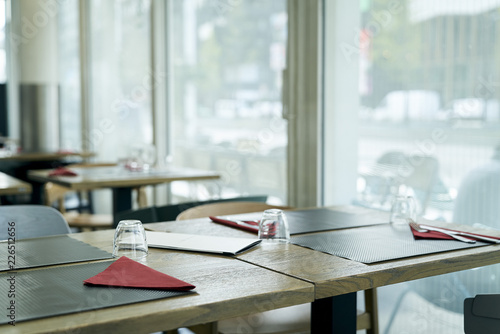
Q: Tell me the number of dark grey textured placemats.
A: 4